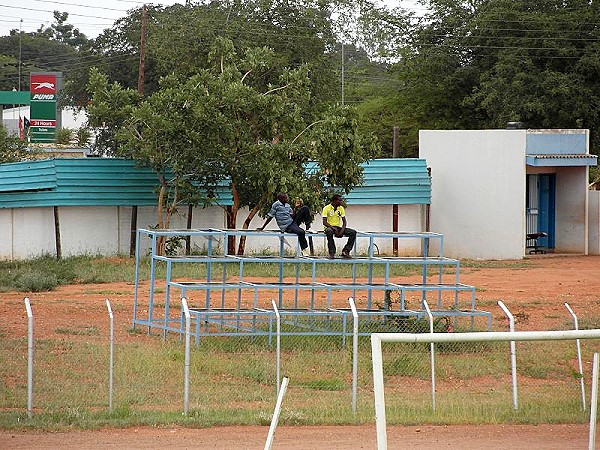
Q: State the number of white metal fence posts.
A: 8